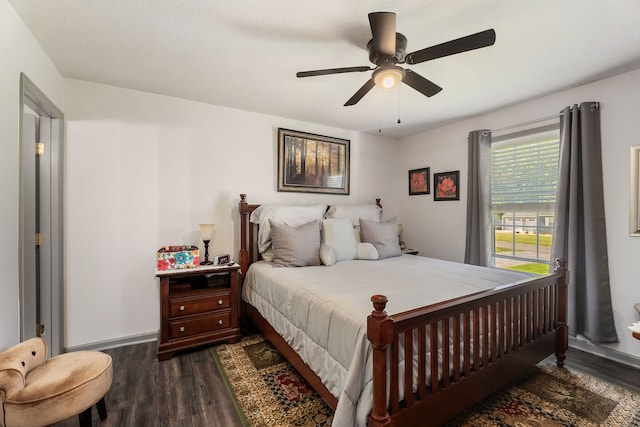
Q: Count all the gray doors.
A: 1